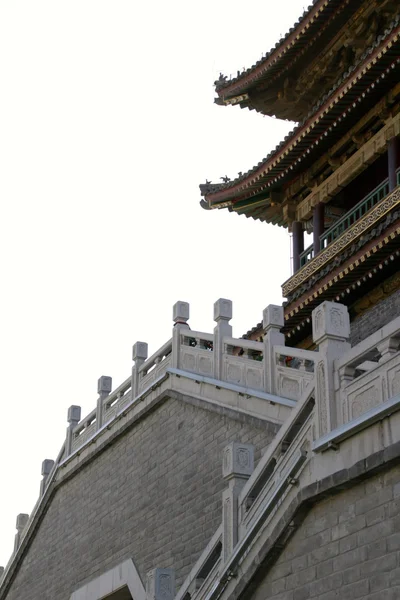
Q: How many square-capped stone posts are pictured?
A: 11